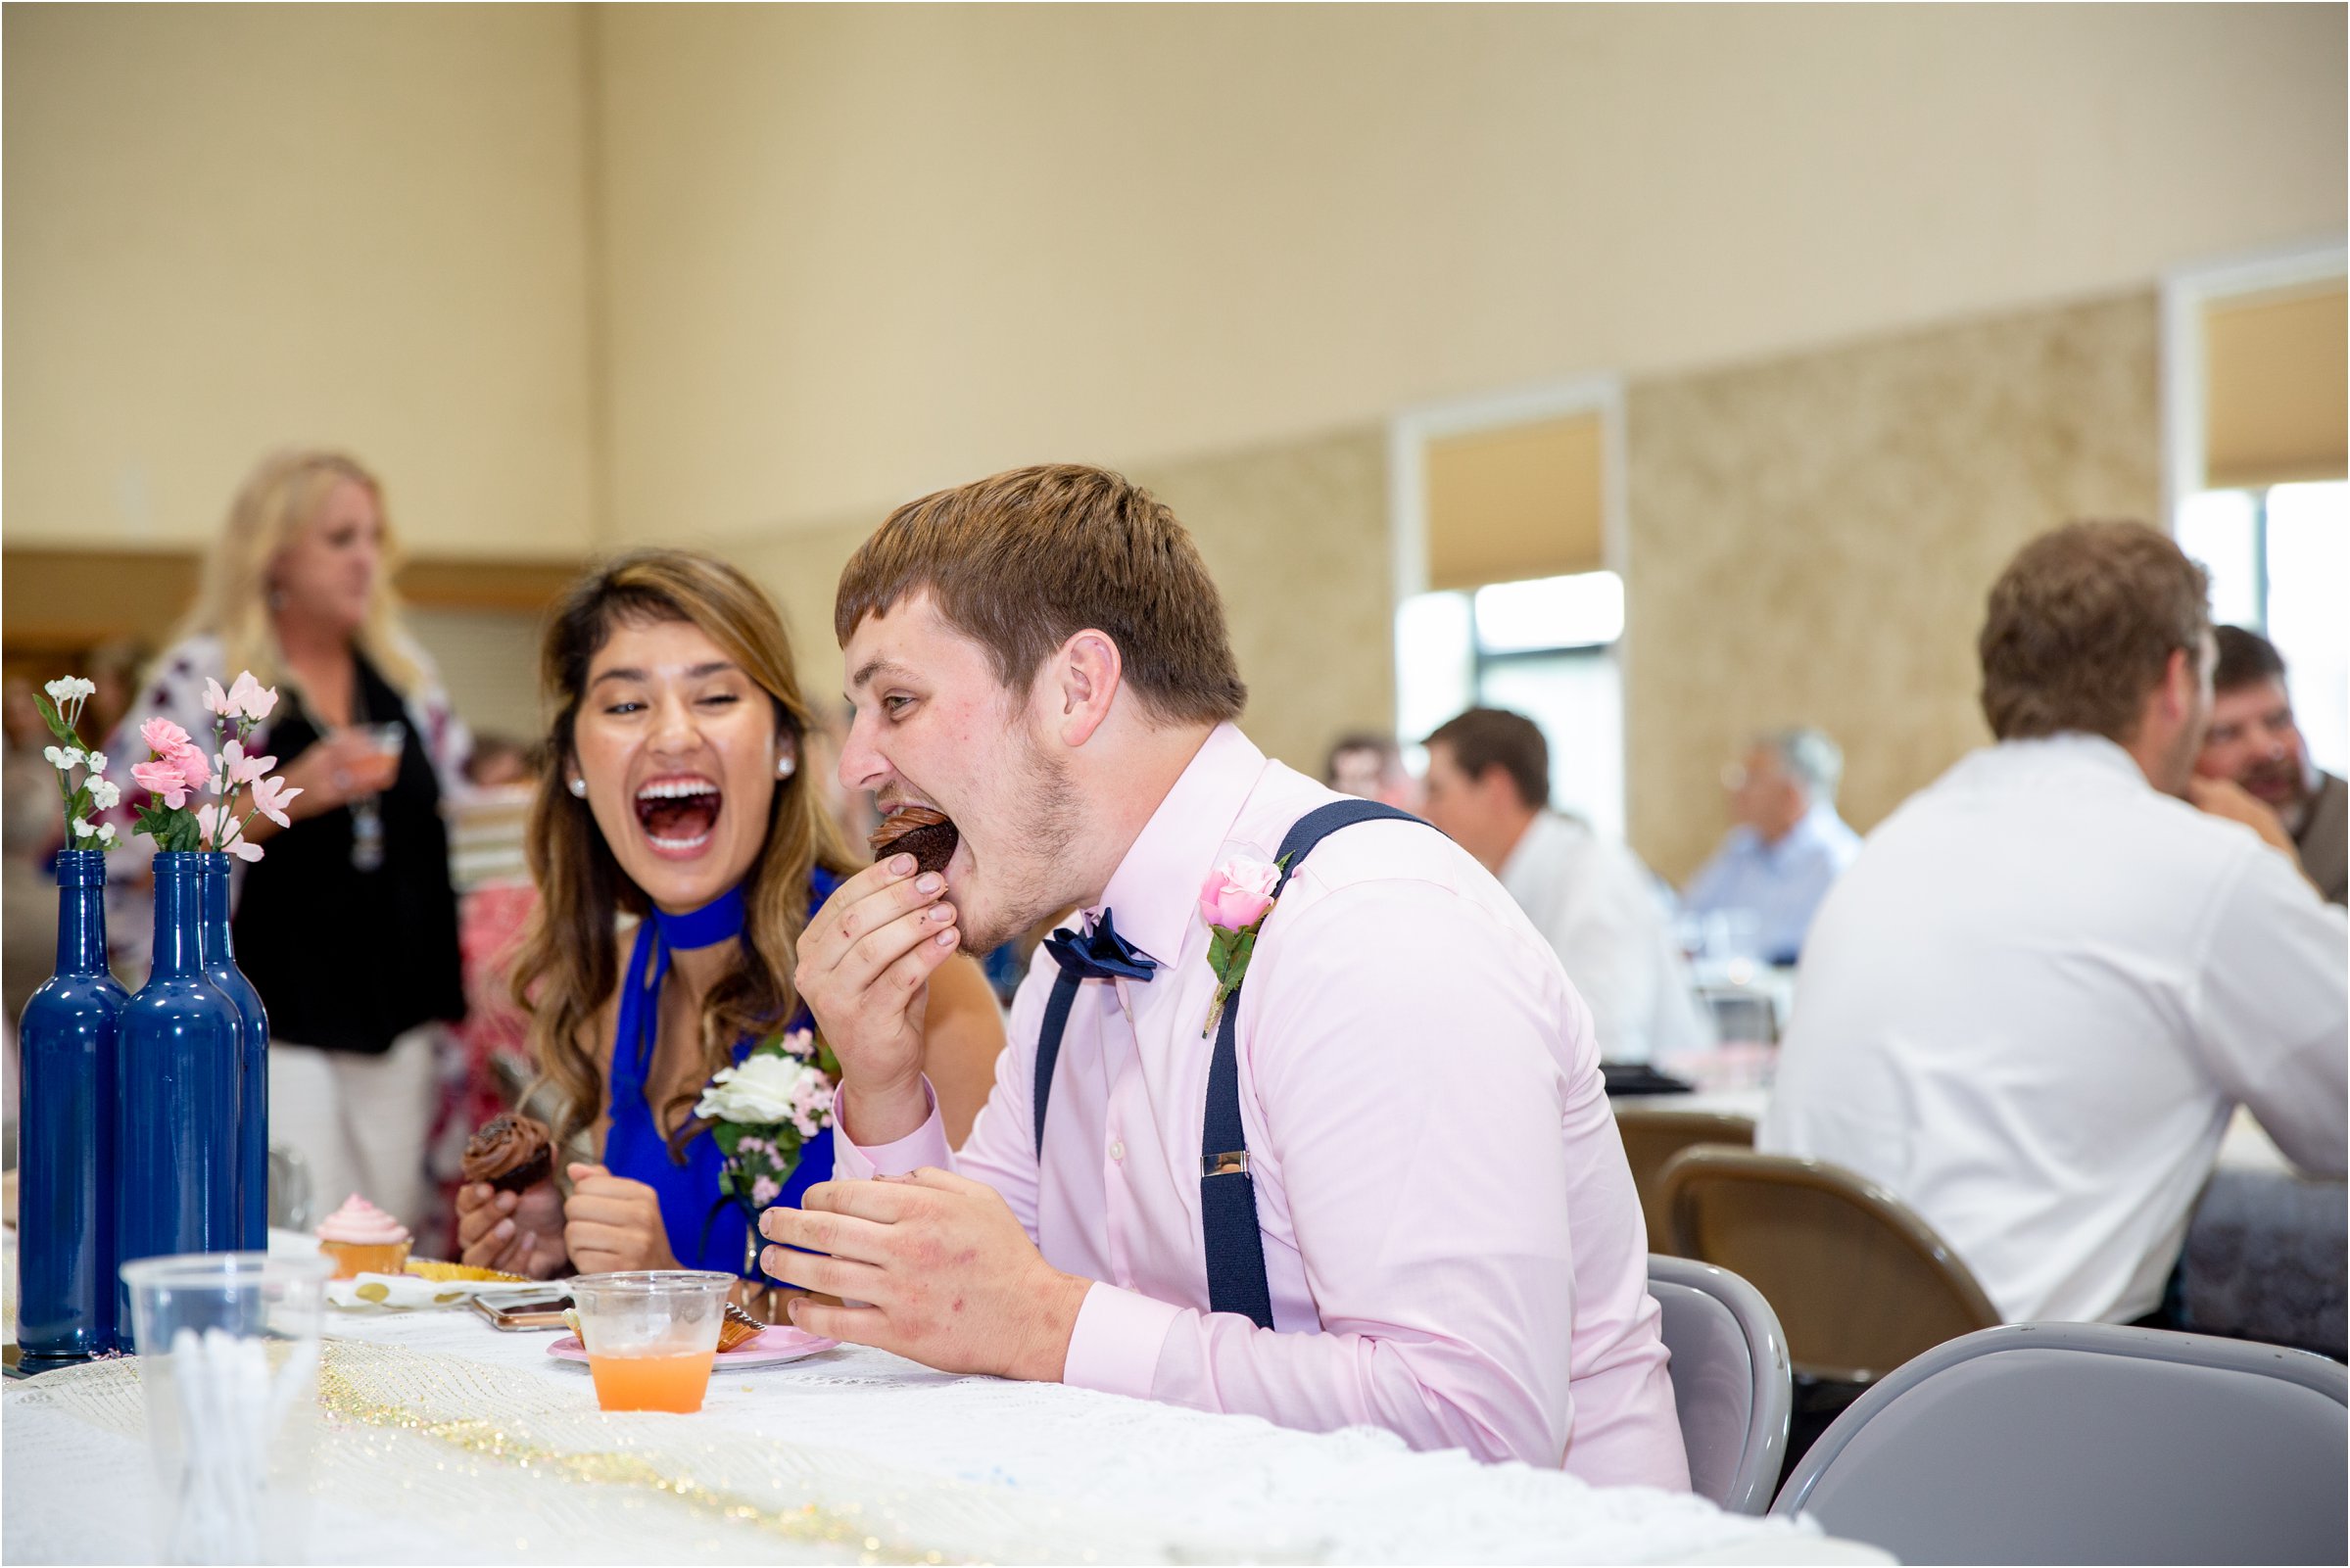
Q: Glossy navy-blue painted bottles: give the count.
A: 3